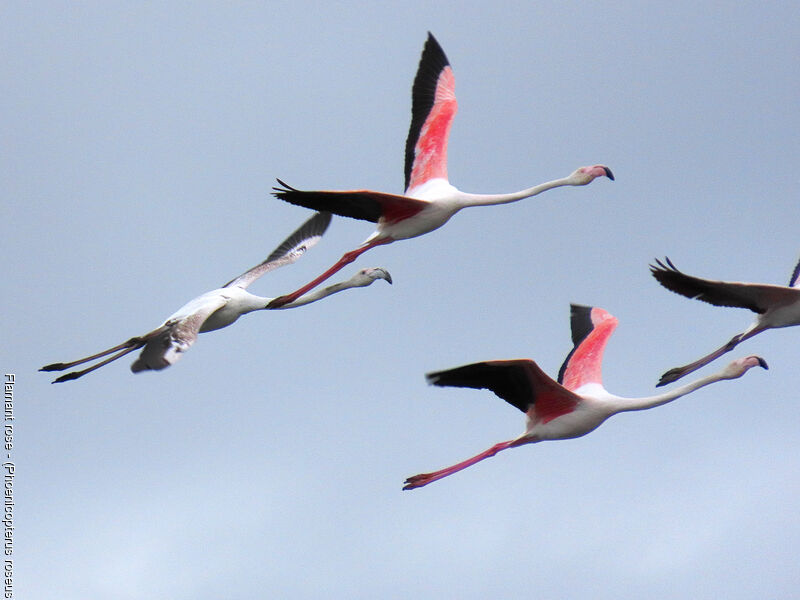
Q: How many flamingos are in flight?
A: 4